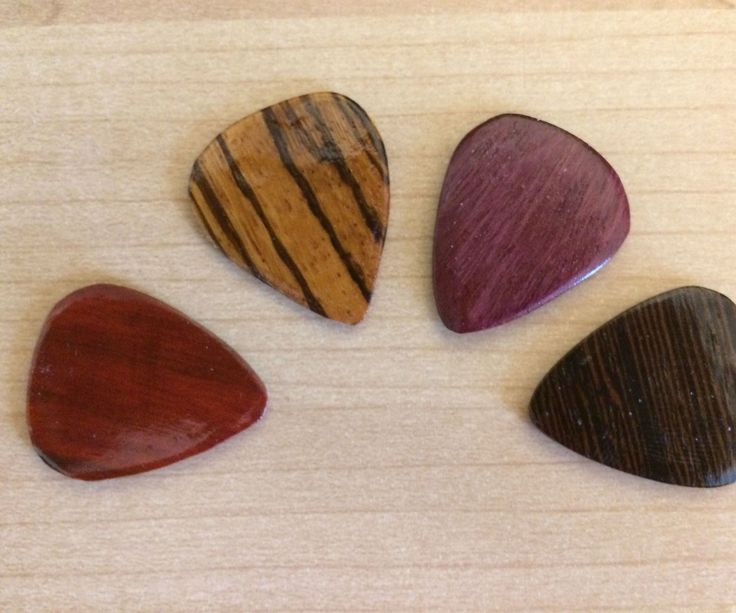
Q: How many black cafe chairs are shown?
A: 0